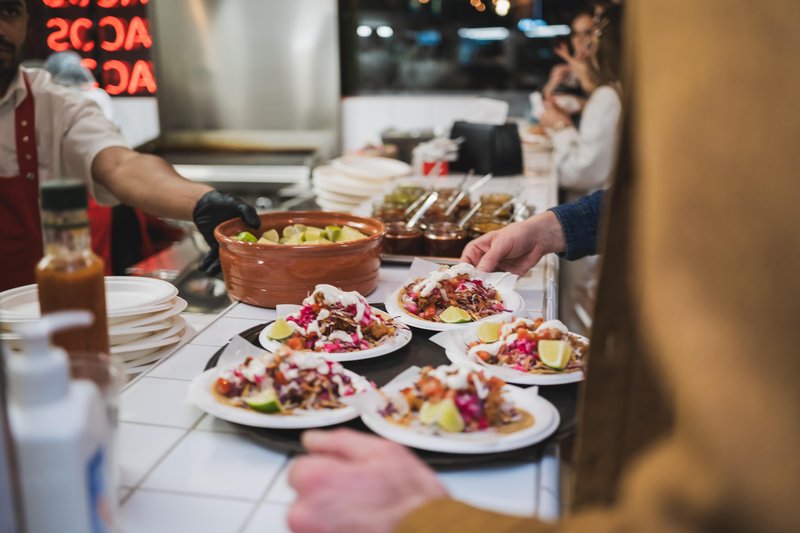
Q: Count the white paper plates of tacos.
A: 5